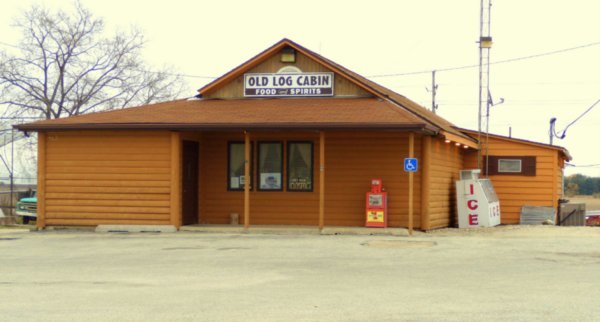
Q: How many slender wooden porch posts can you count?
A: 3